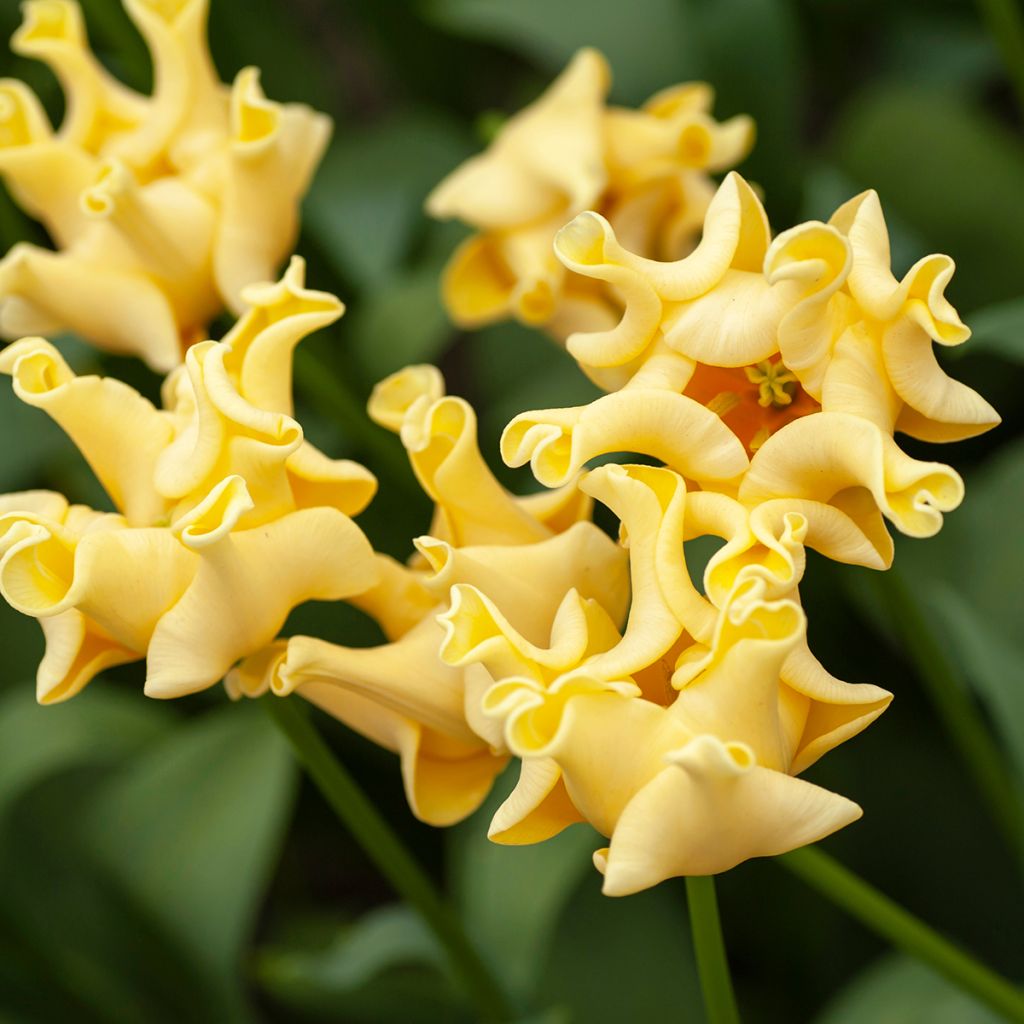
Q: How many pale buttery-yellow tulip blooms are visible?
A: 6